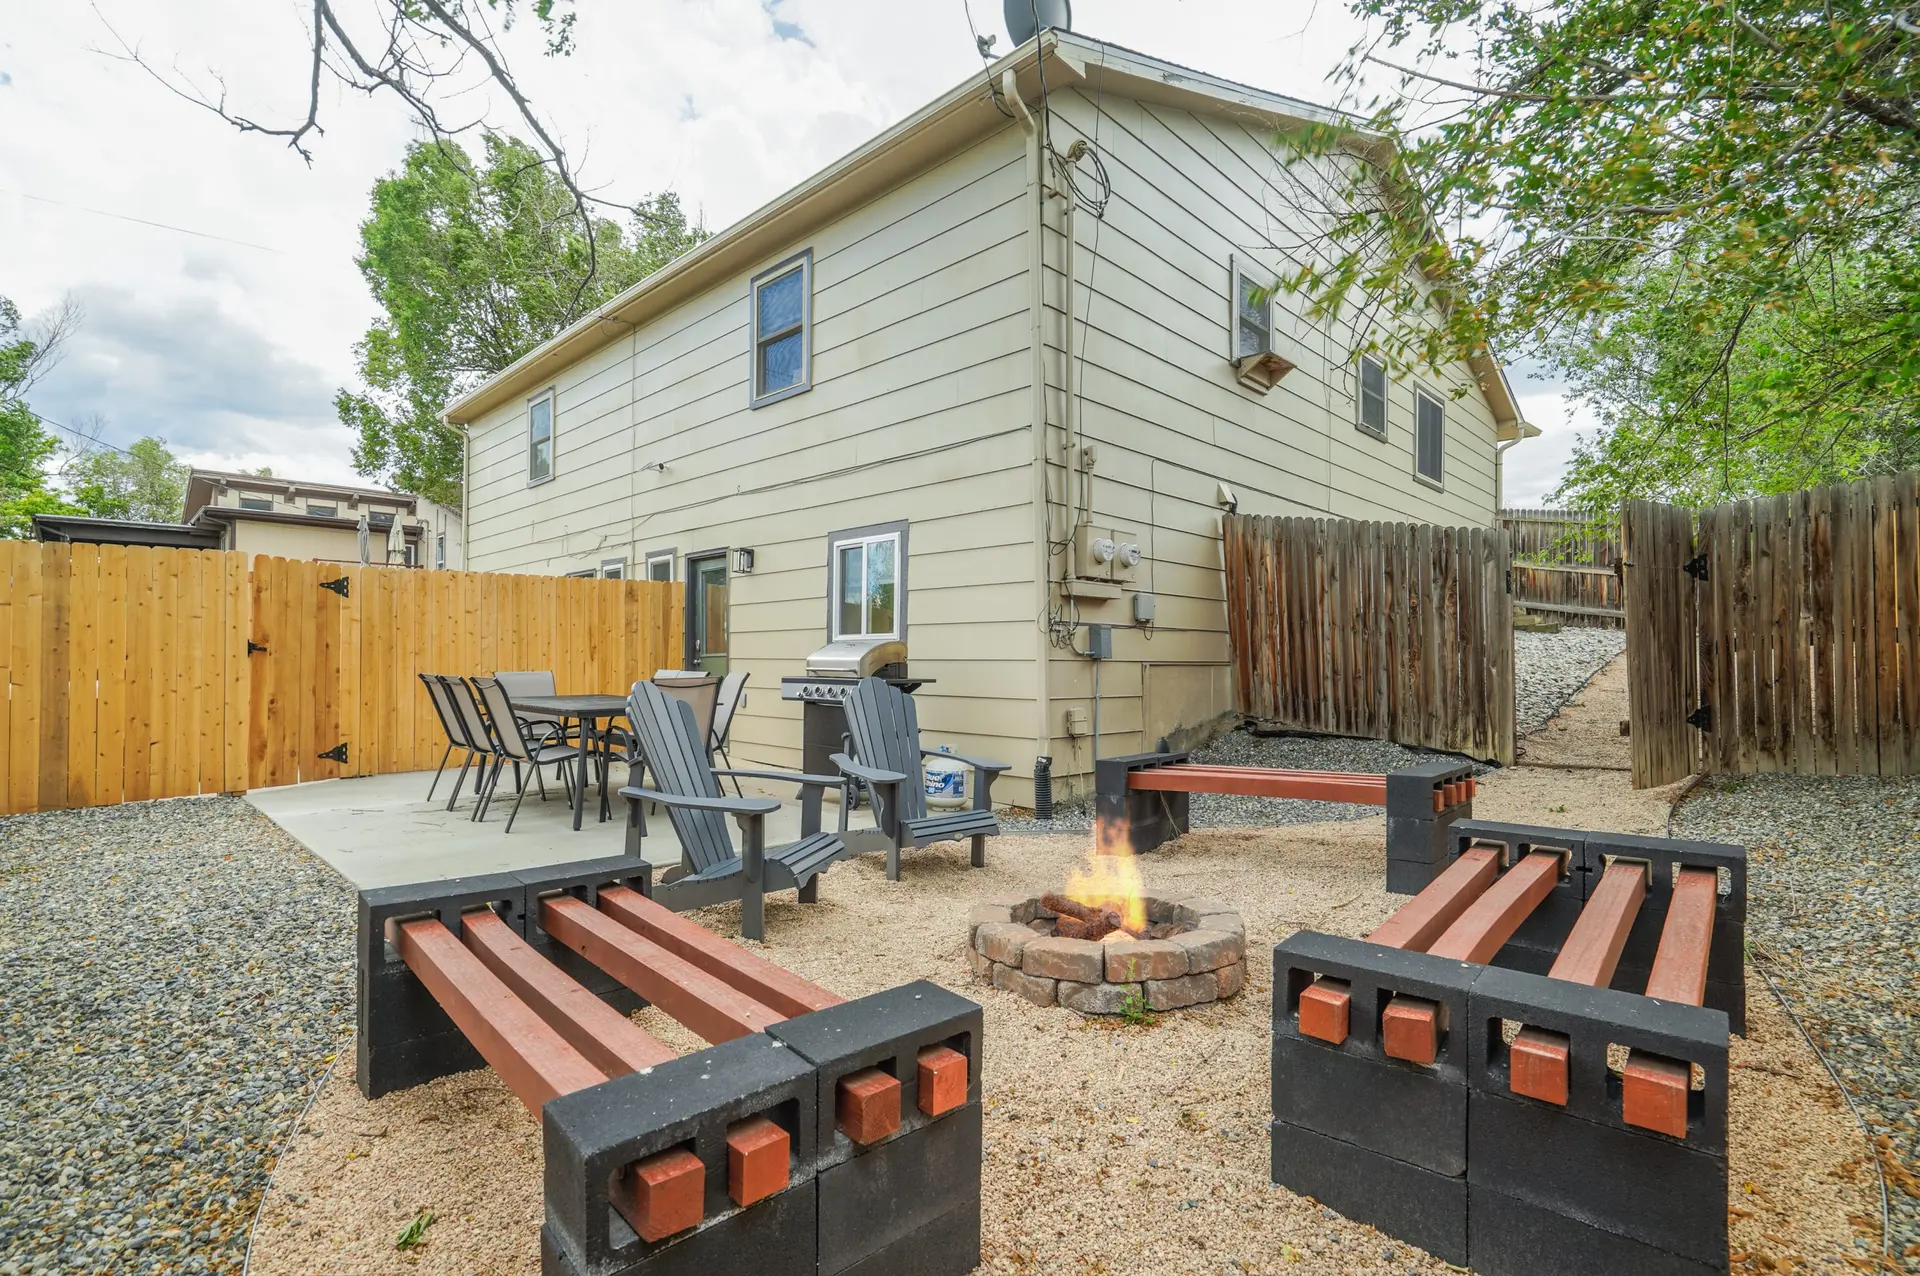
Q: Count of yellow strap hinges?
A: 0